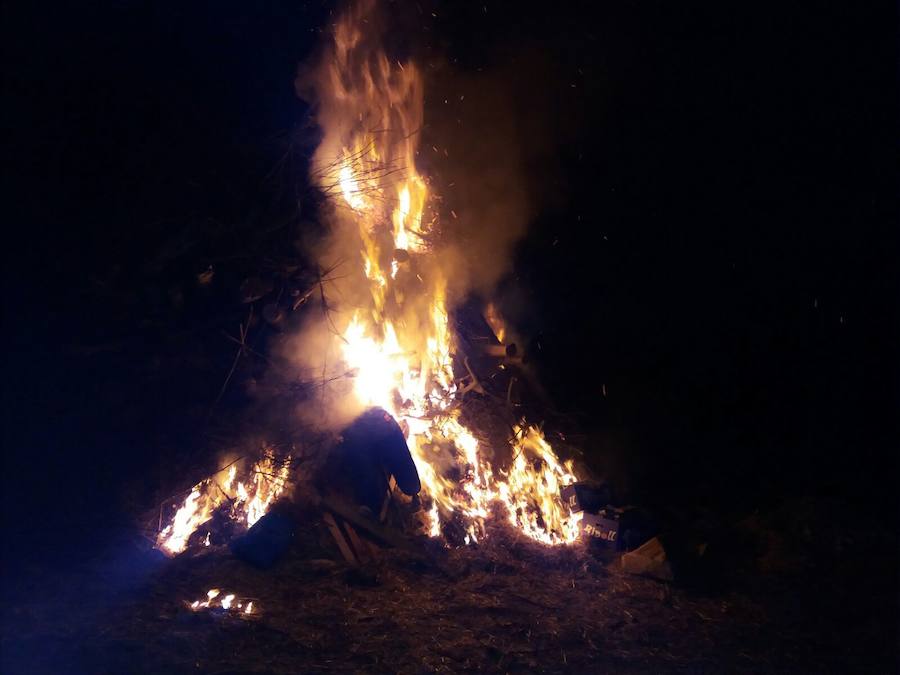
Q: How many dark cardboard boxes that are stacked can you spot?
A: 2